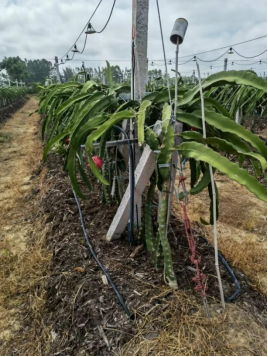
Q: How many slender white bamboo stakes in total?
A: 2